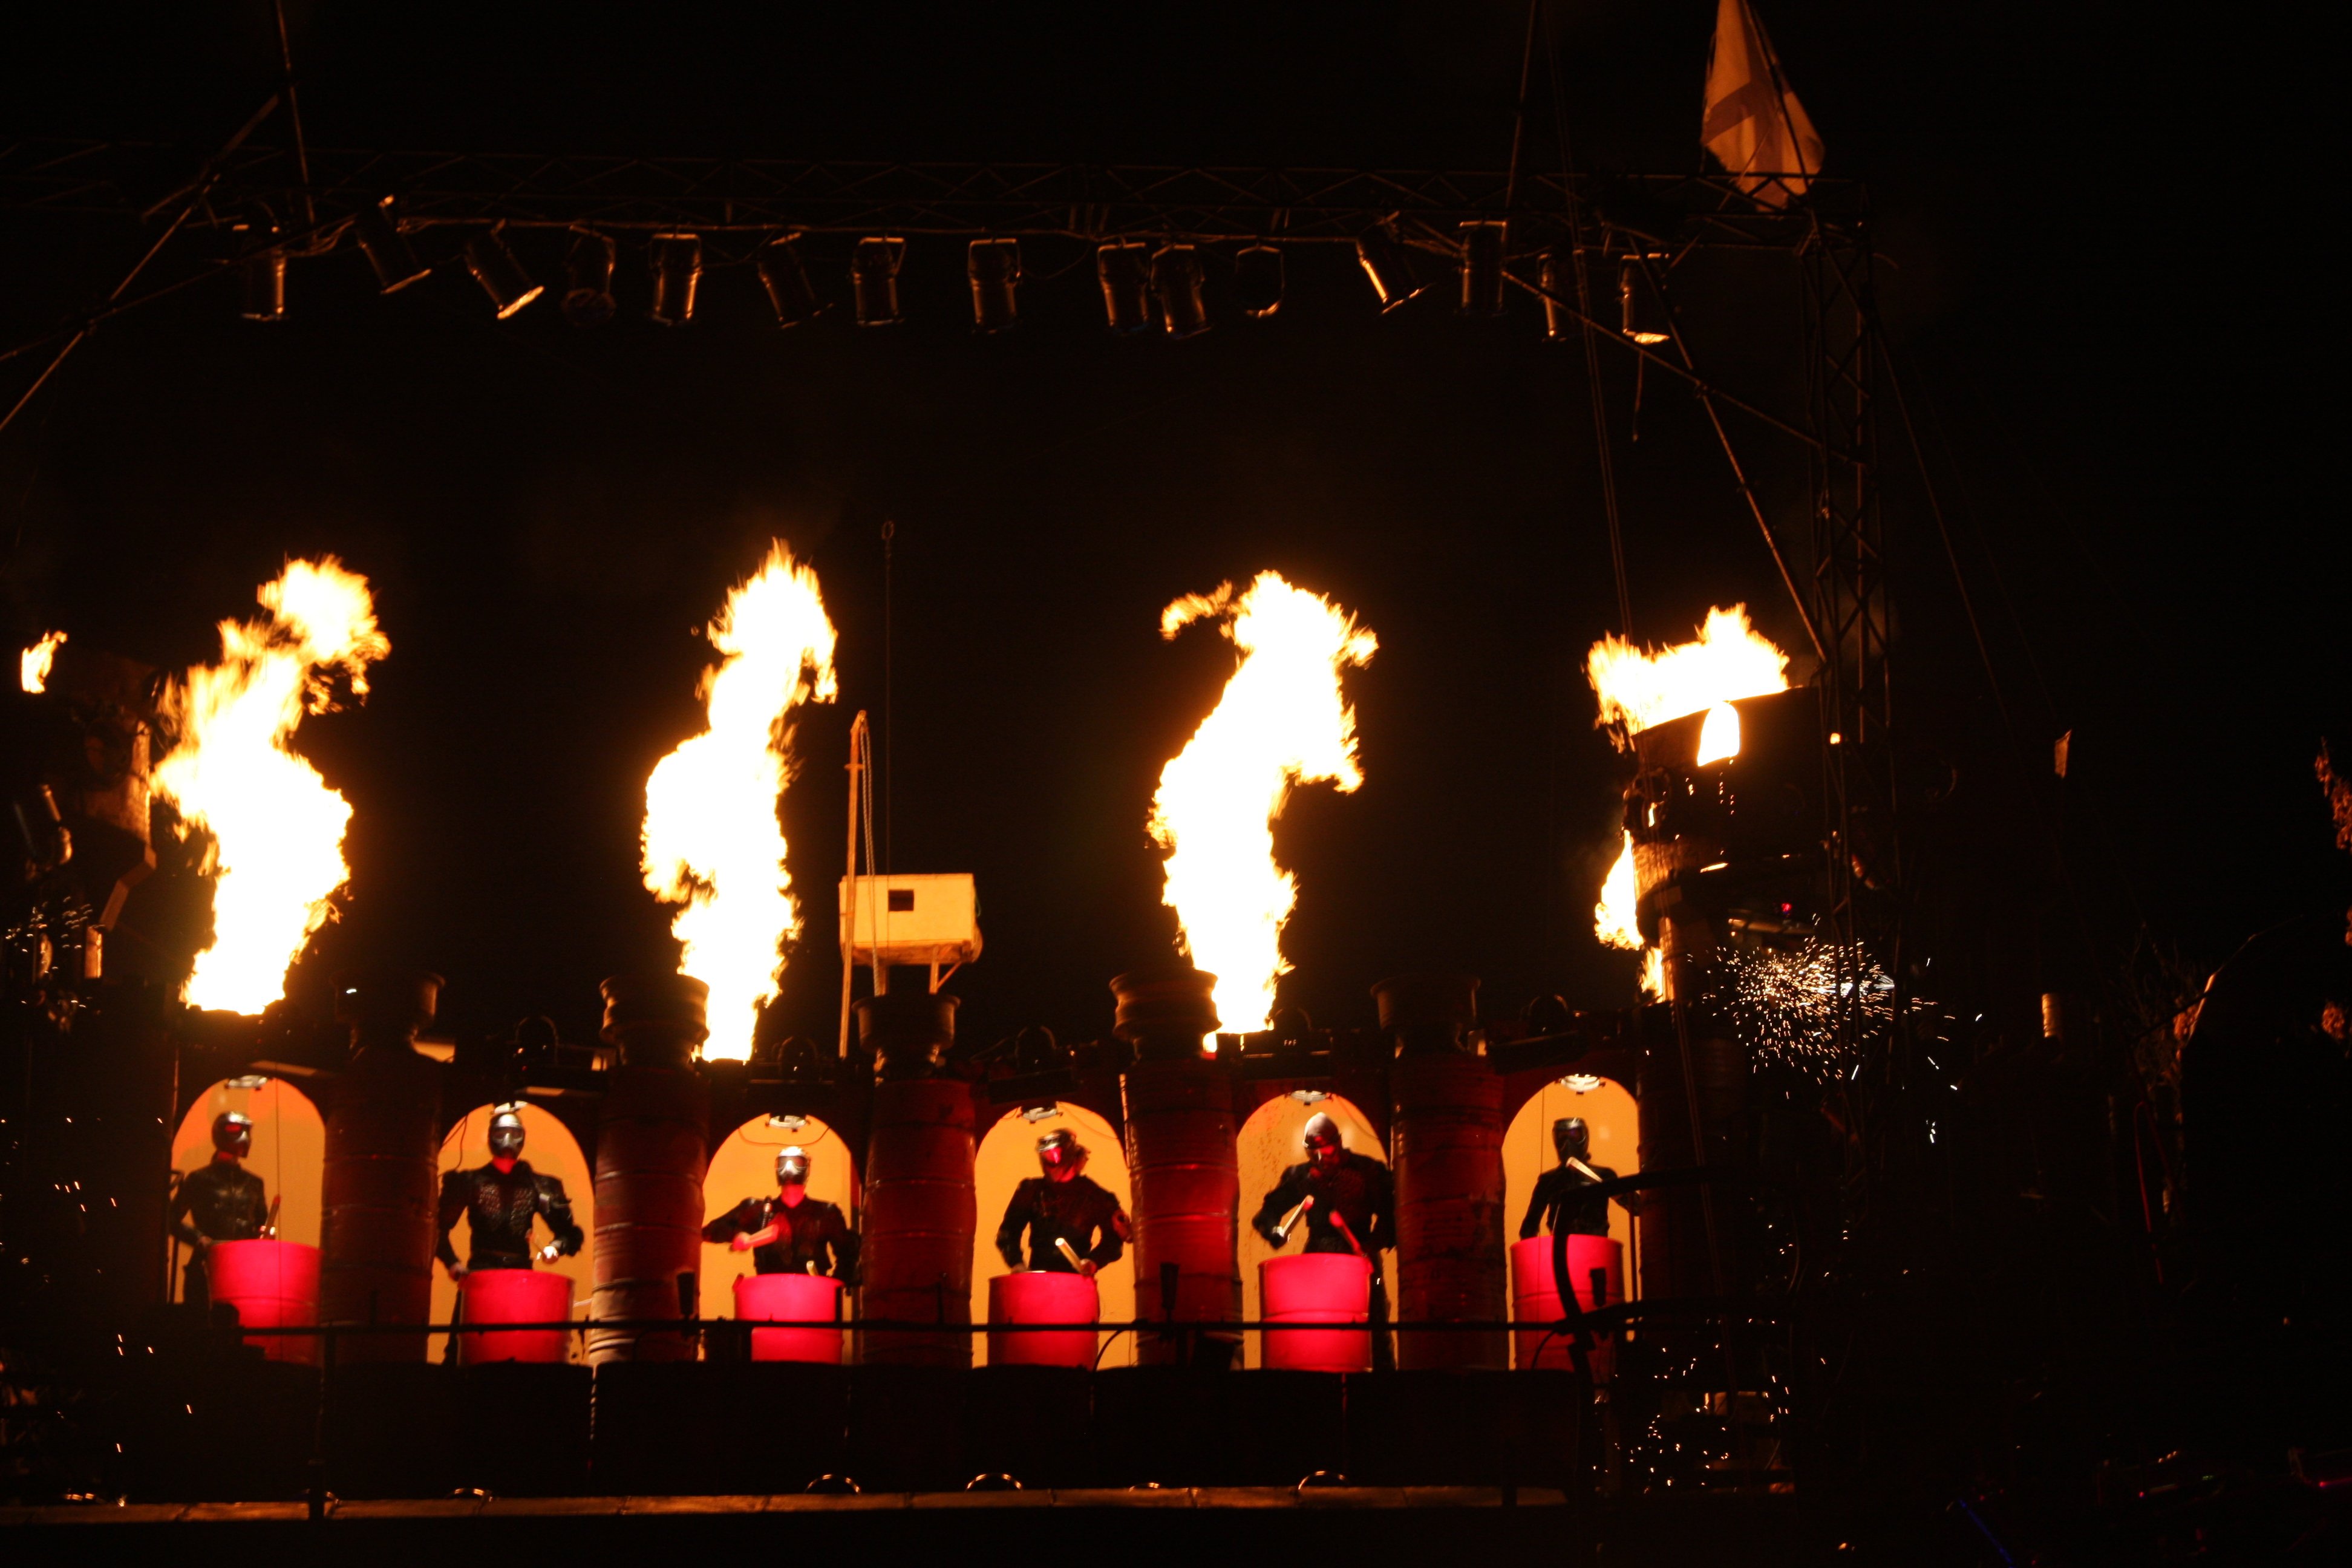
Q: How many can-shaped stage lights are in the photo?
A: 15